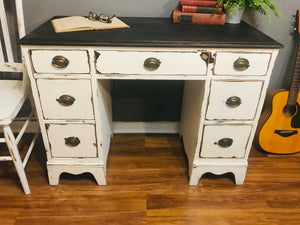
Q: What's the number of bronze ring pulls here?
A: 7